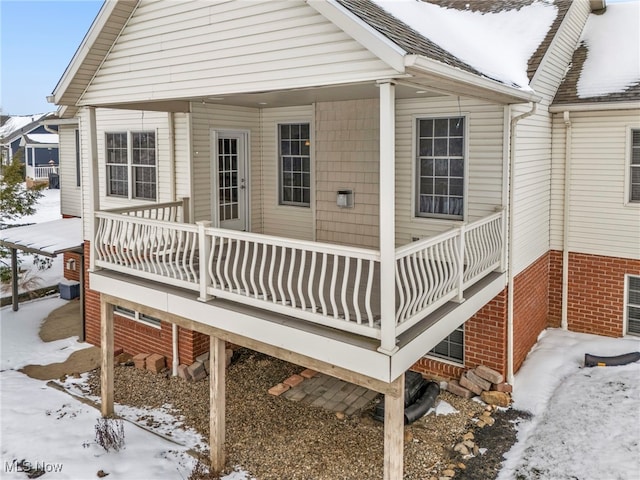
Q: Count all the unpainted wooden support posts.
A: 3